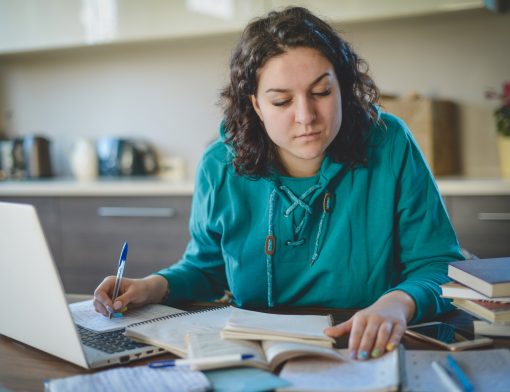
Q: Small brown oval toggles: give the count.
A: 2